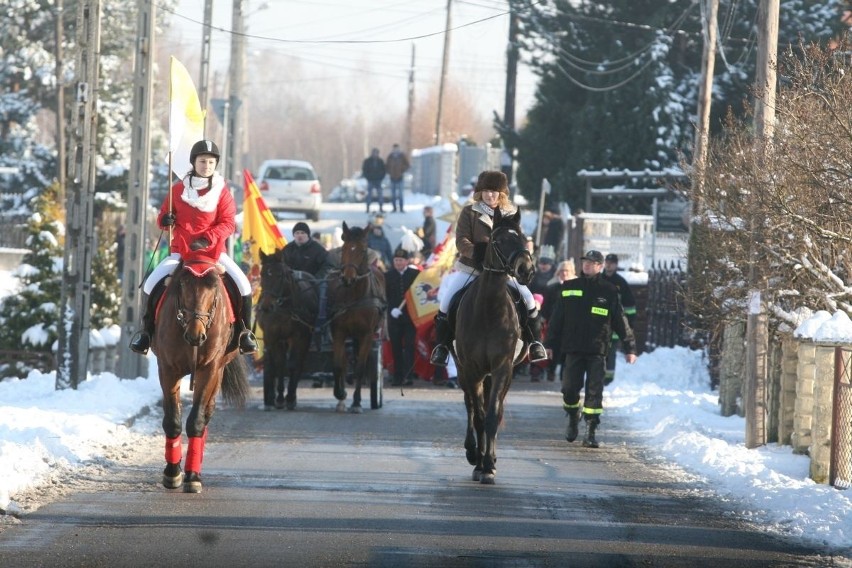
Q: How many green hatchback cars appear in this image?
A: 0